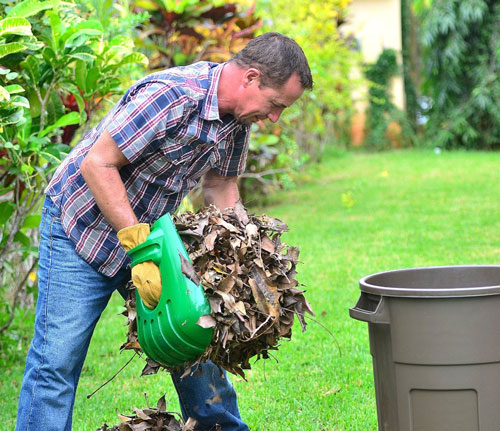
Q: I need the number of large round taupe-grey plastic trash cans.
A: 1